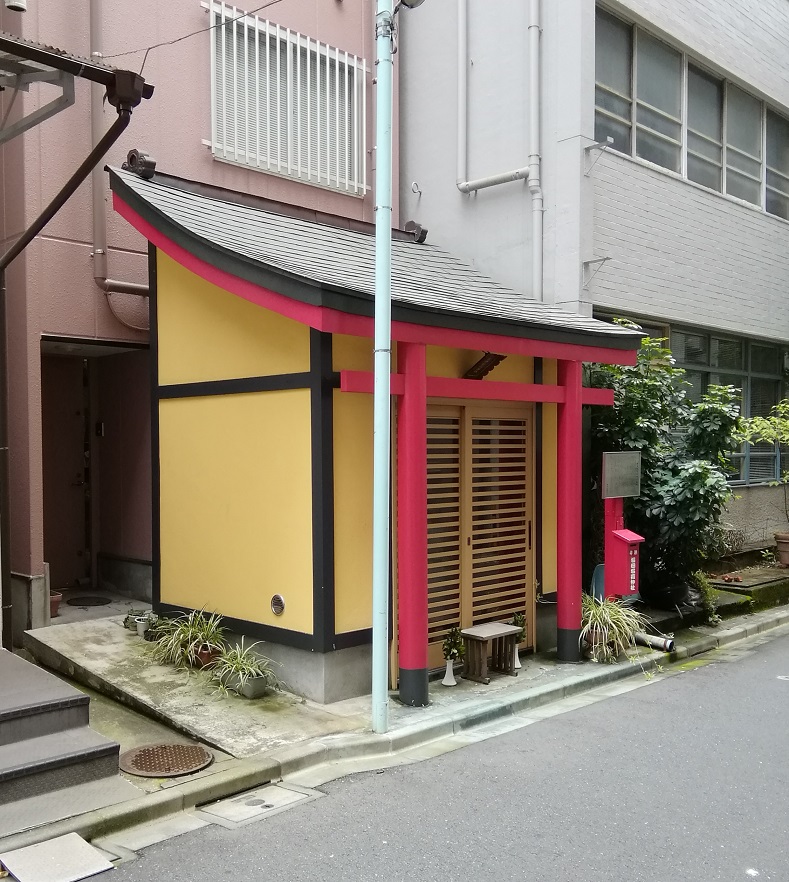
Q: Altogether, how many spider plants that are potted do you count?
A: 3